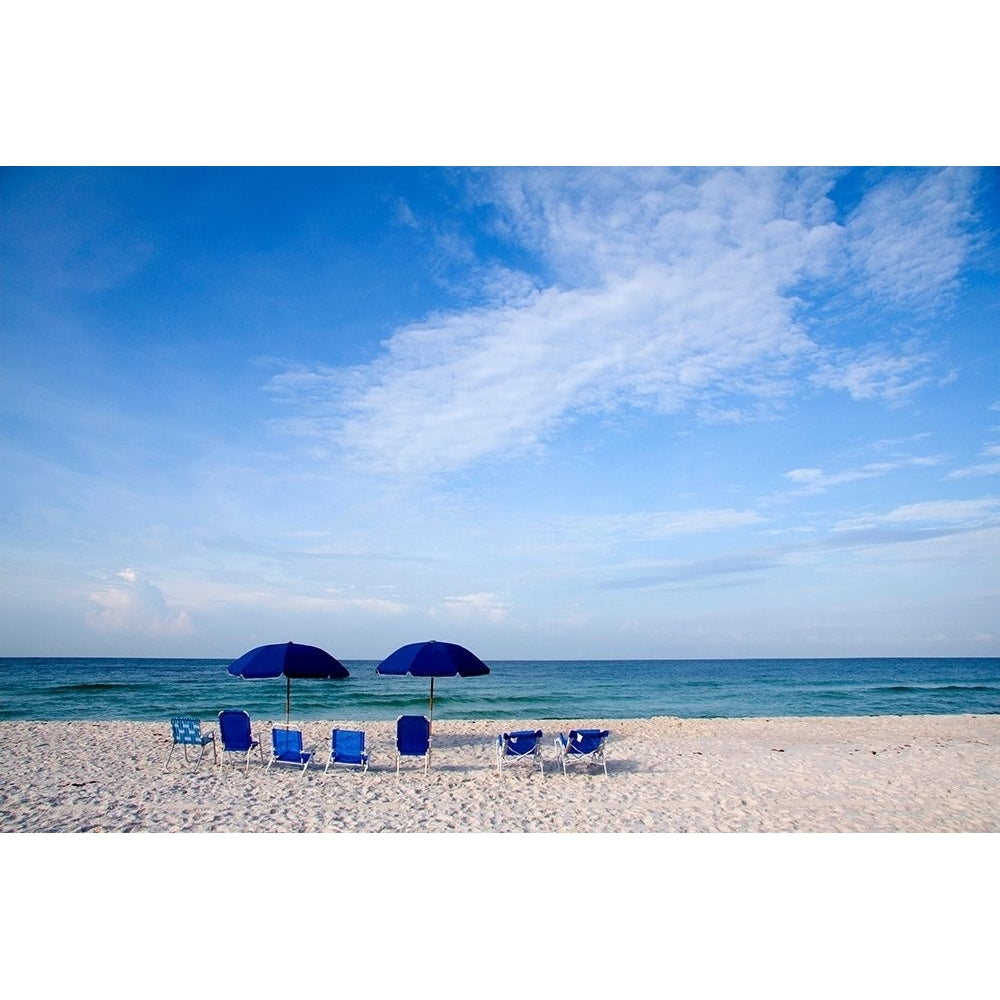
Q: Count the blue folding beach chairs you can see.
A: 7